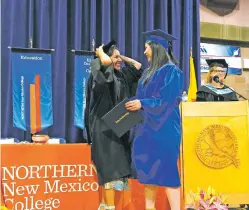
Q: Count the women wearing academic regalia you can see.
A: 3